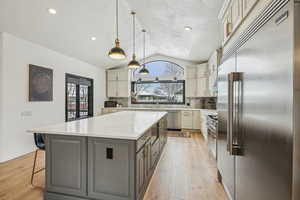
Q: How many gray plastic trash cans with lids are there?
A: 0